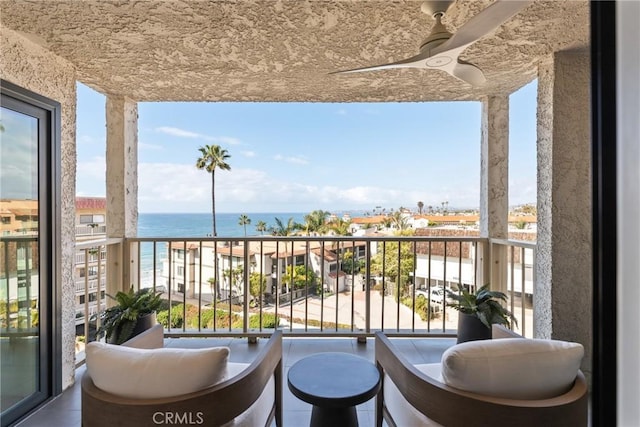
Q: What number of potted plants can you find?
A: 2